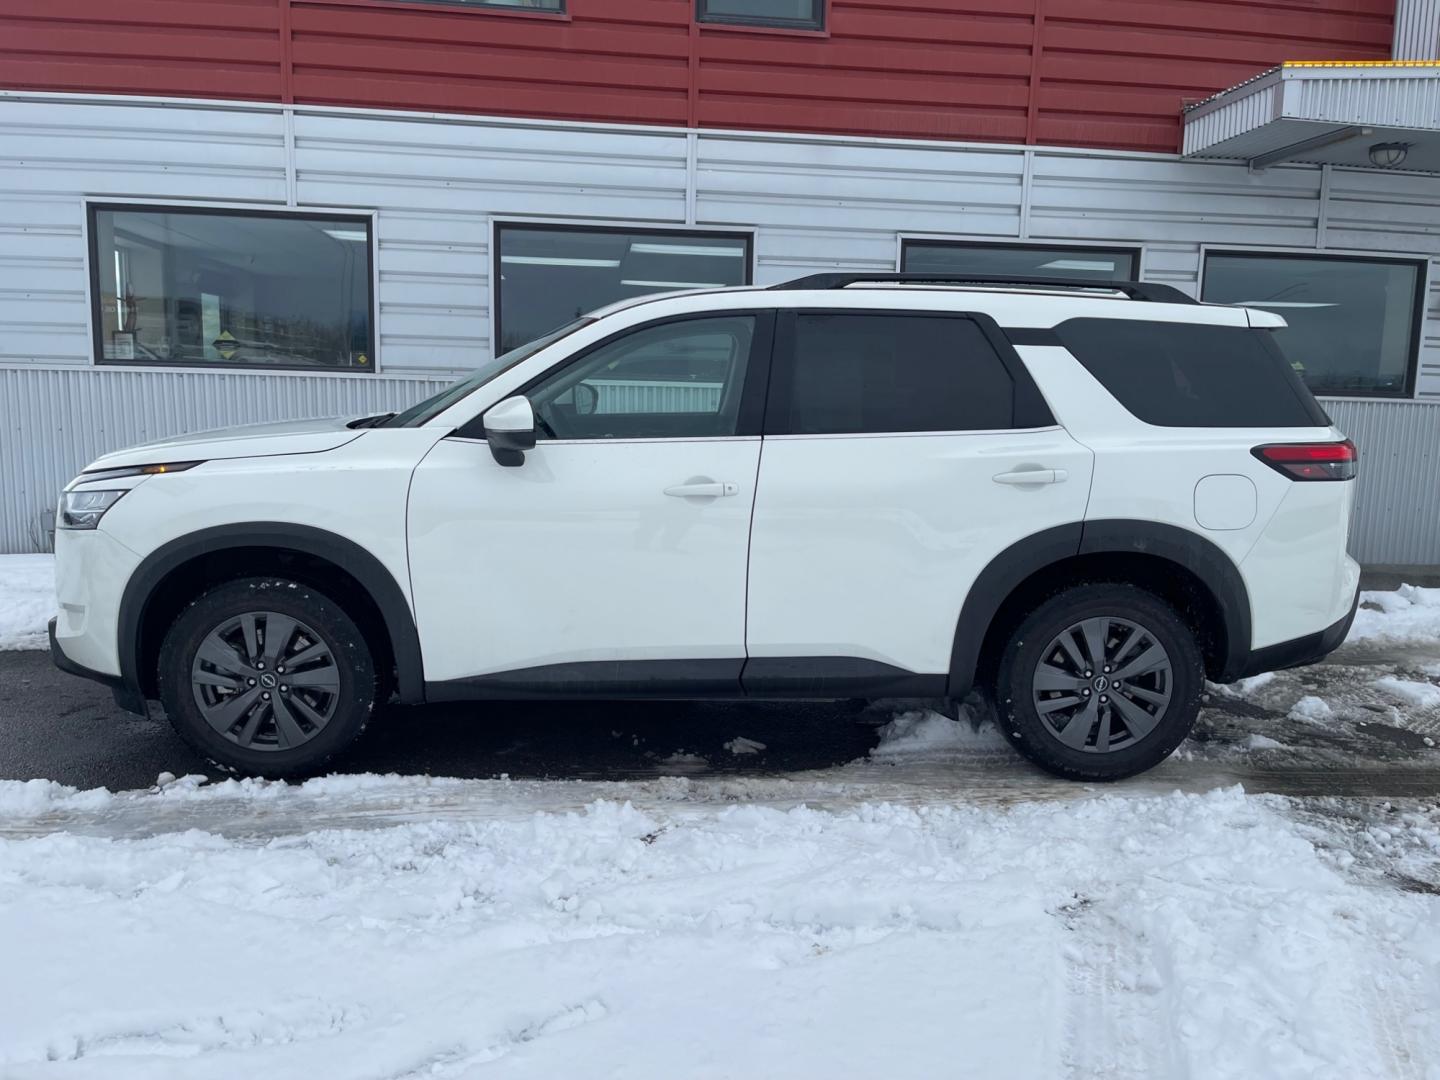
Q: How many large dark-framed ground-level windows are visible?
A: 4